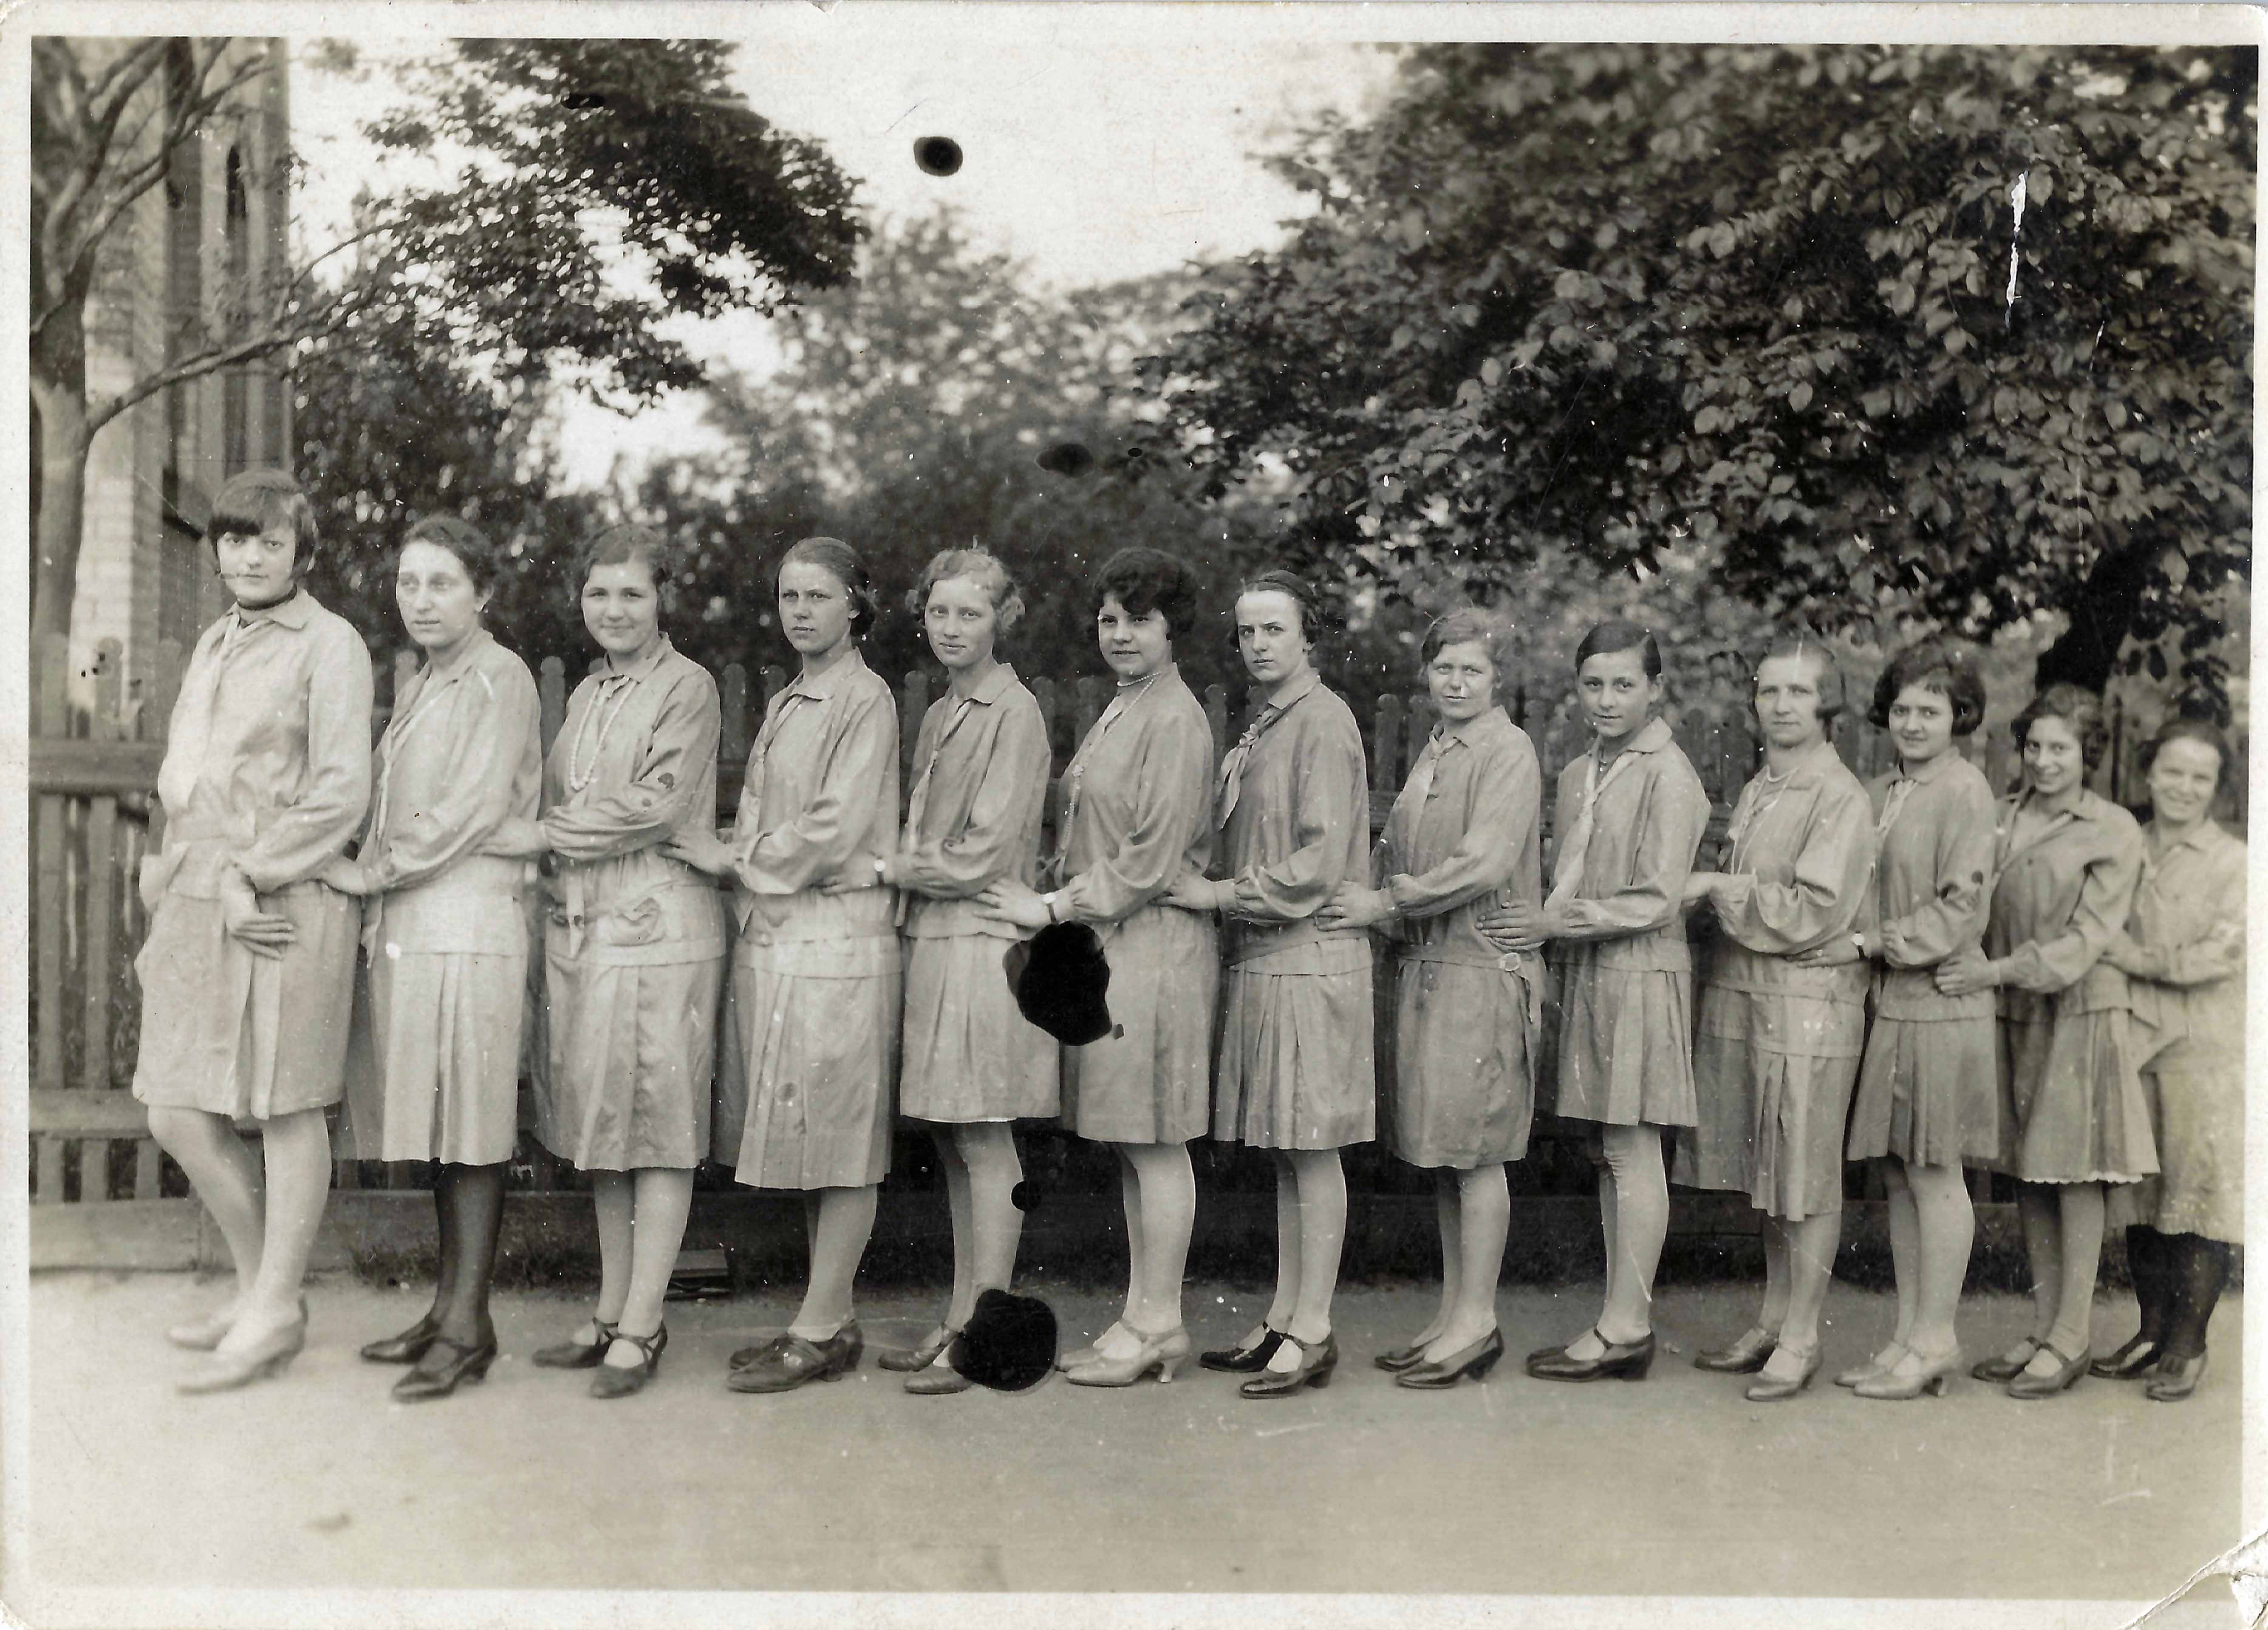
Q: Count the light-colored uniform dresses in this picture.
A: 13